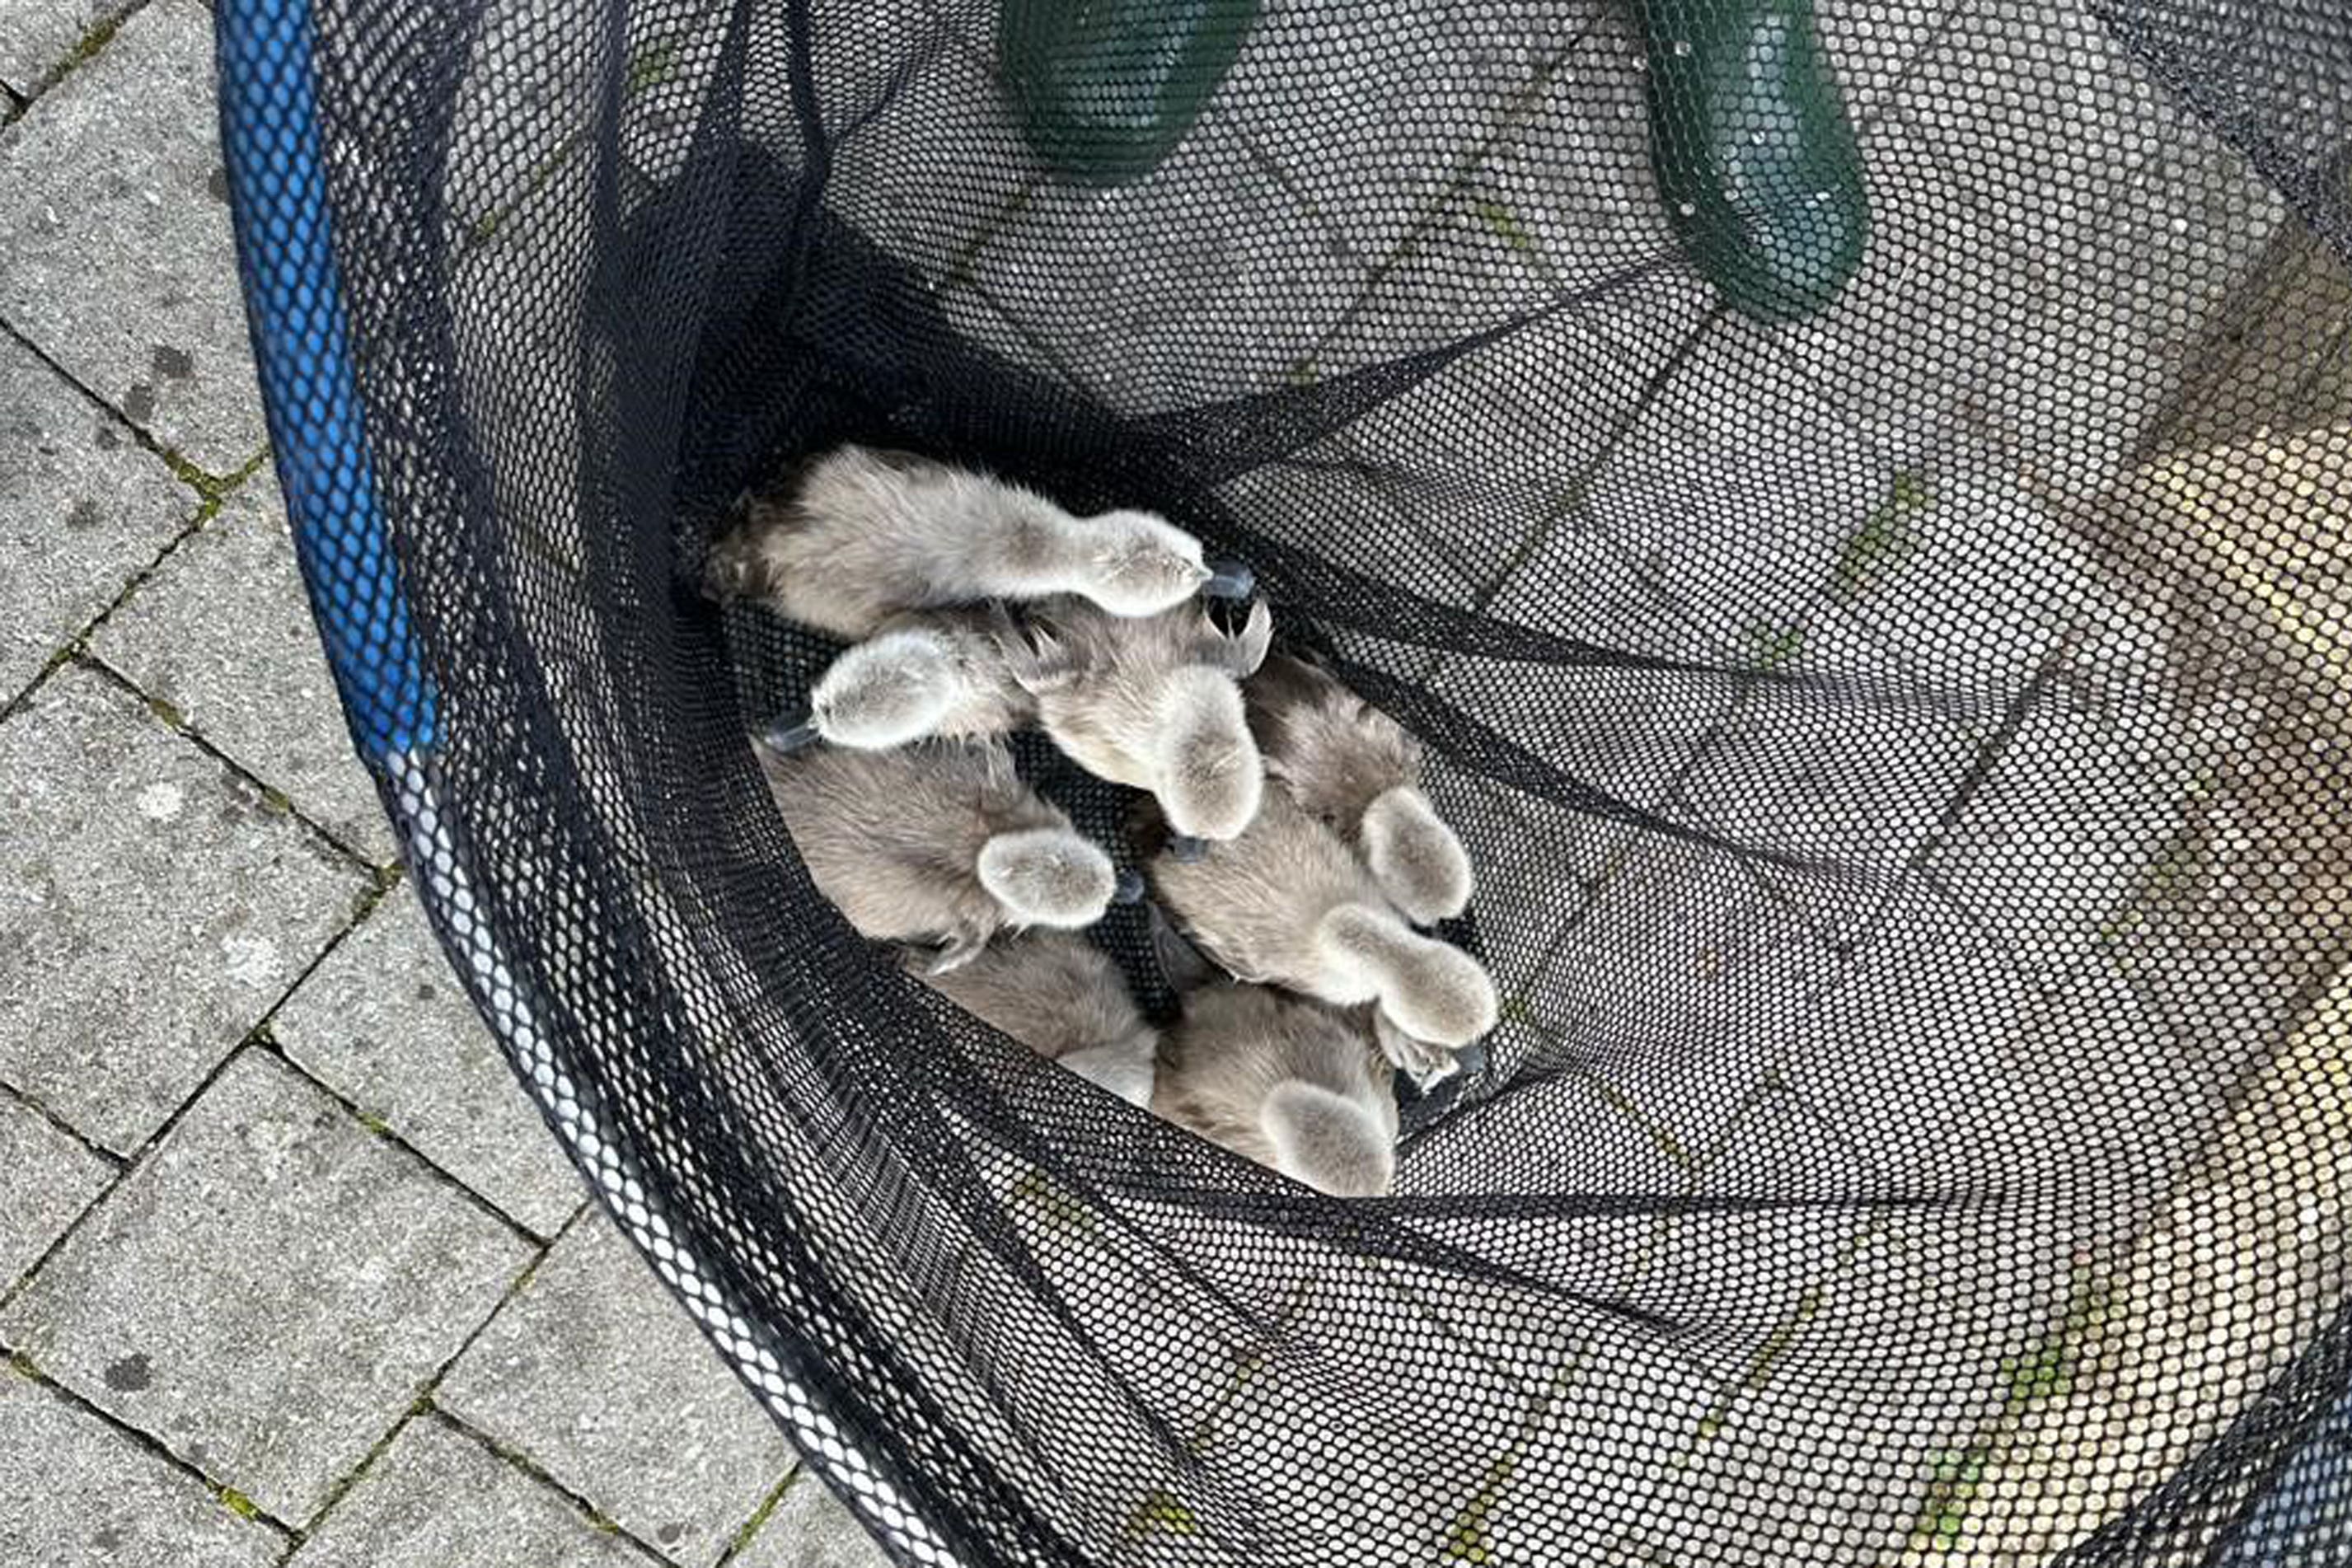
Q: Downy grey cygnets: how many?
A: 8